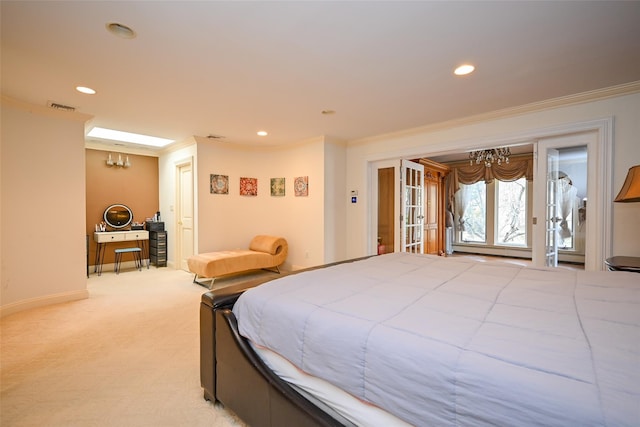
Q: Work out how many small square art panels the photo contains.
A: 4